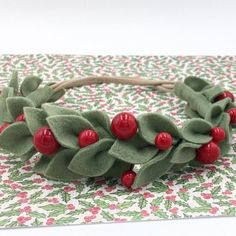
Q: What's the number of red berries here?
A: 11